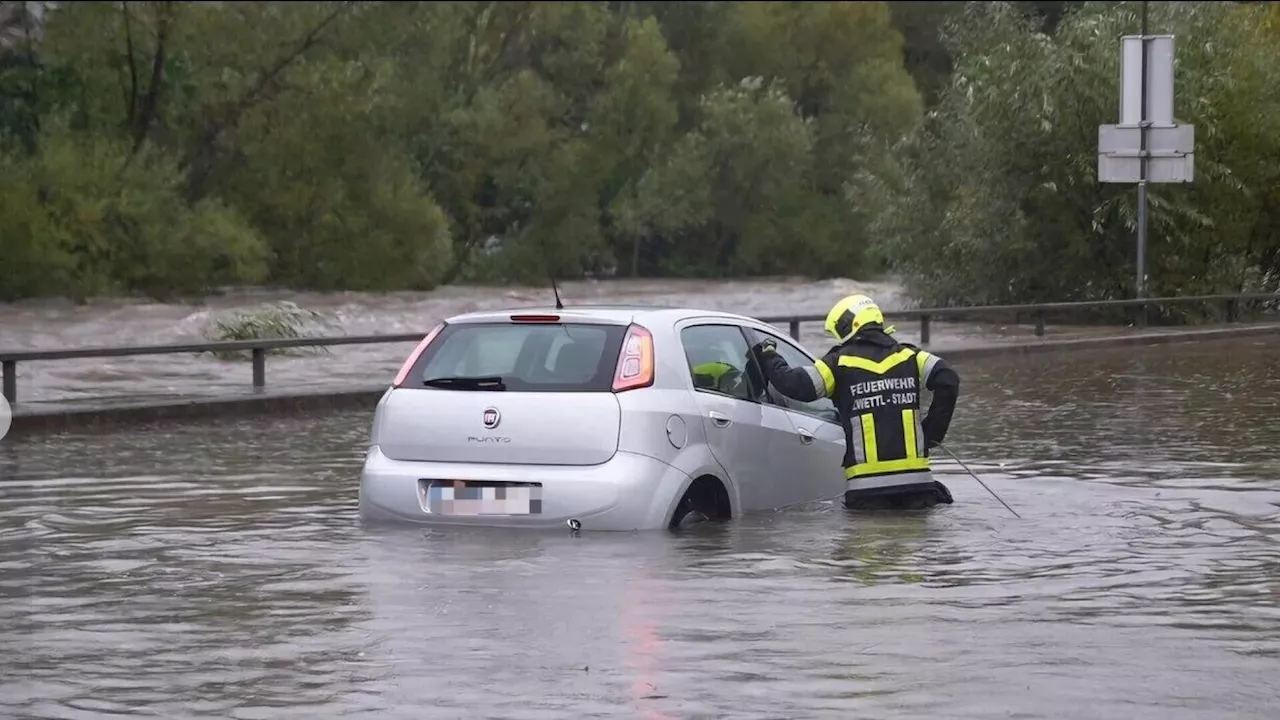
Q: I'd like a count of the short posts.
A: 6